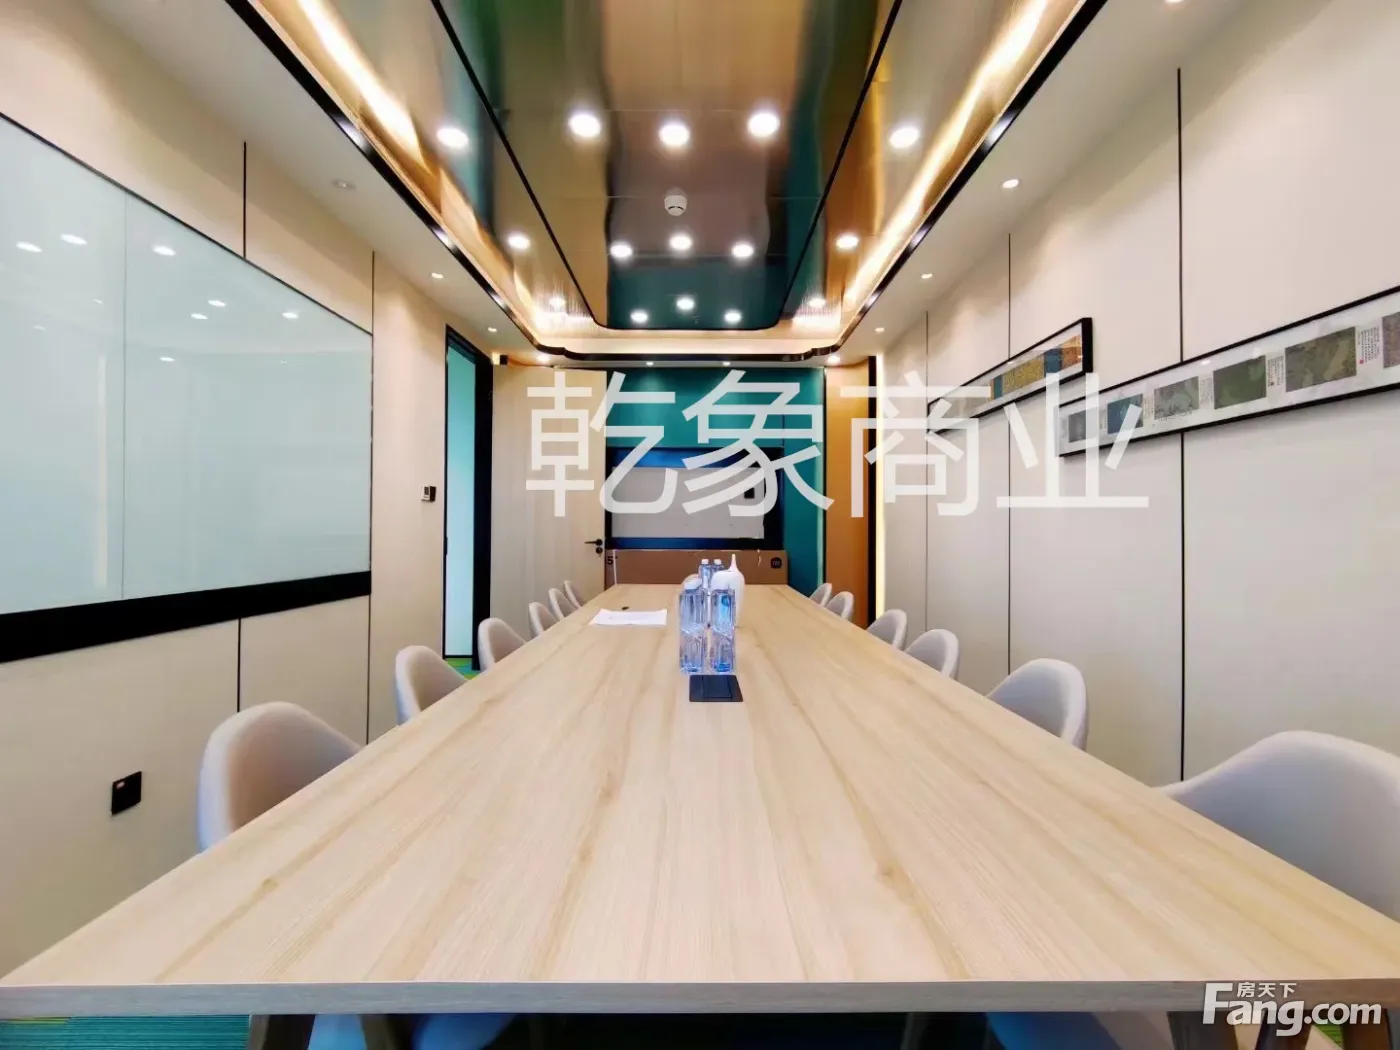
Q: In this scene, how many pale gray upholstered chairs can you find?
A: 12